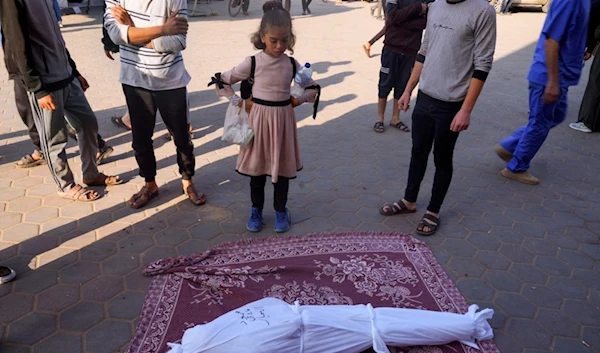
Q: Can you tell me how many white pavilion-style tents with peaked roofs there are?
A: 0